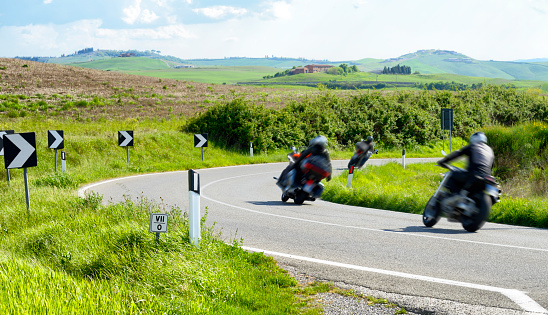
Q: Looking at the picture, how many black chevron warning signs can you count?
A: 5